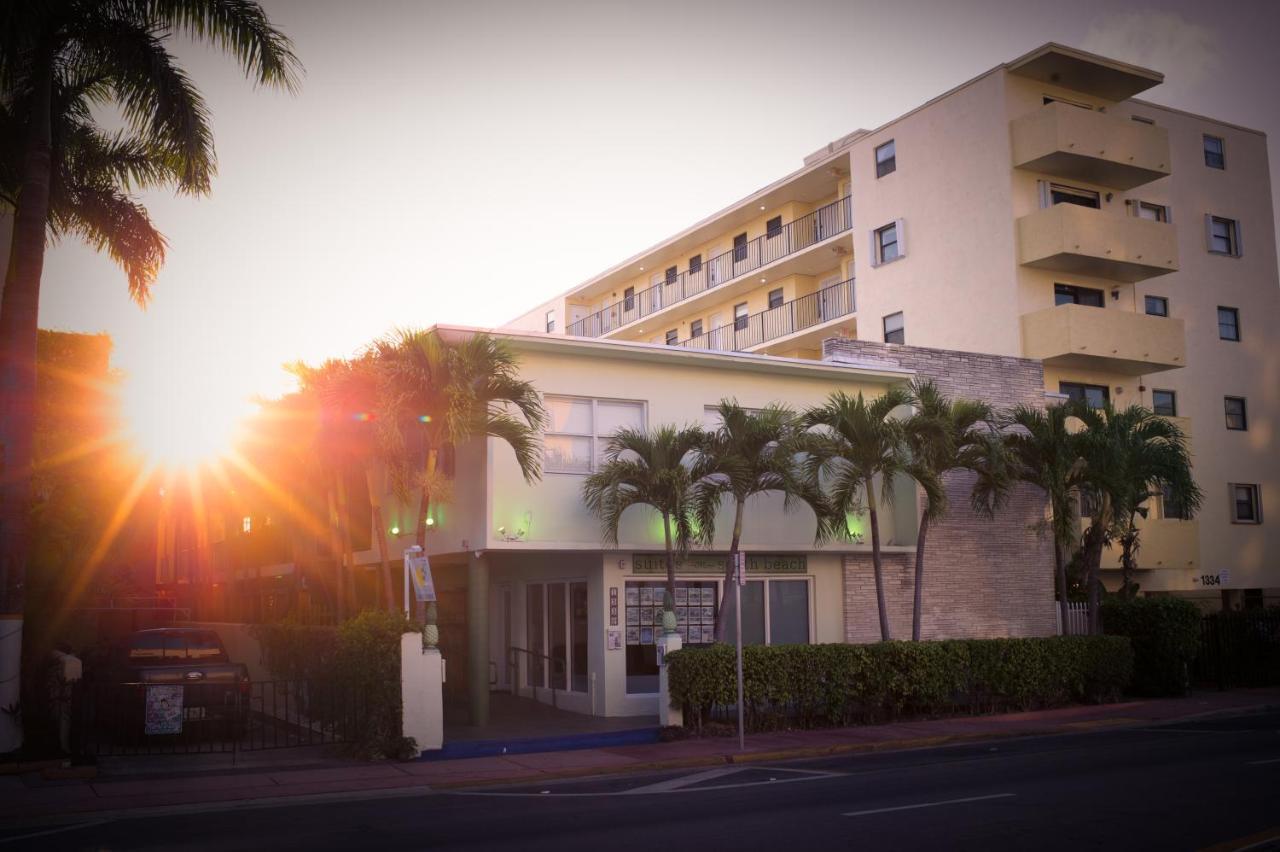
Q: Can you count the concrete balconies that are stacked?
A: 5